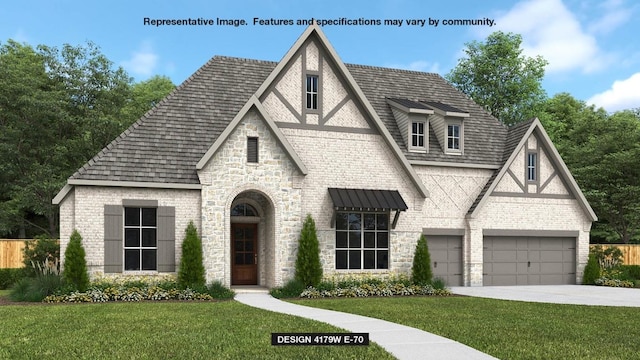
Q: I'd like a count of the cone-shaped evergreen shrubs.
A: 5